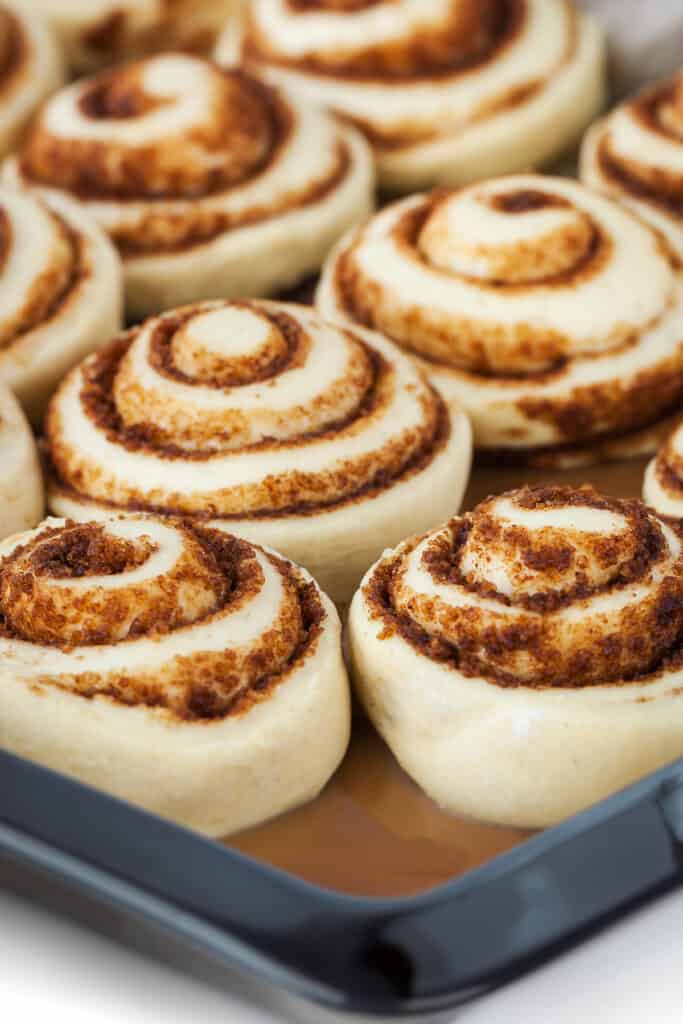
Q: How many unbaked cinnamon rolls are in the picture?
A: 12